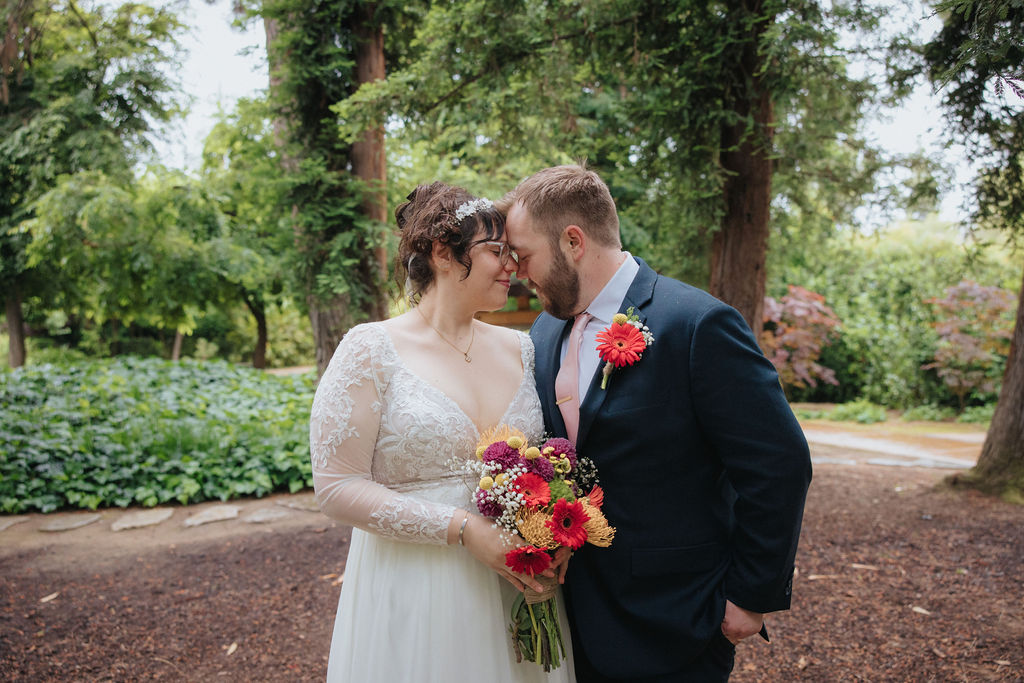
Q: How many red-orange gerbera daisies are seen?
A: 5